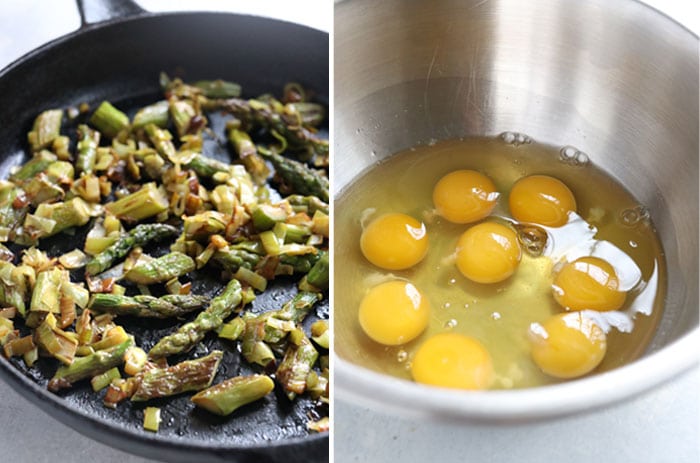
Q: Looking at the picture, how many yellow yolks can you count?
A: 8